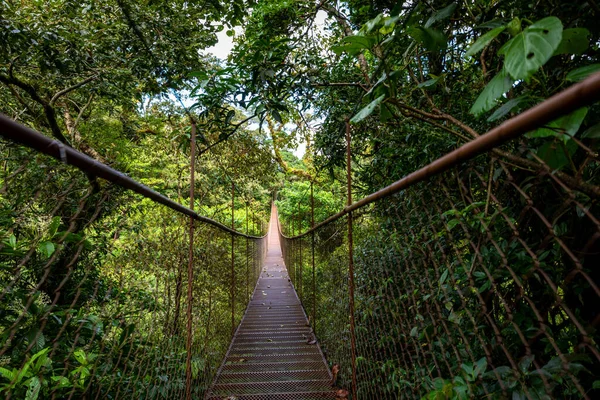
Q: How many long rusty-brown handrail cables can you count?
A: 2